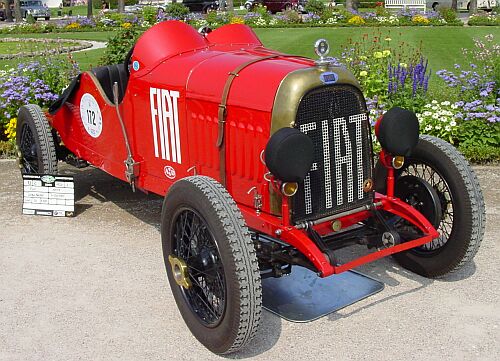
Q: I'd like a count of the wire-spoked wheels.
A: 3